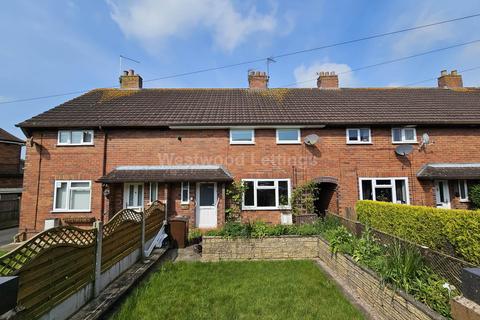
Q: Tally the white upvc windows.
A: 11